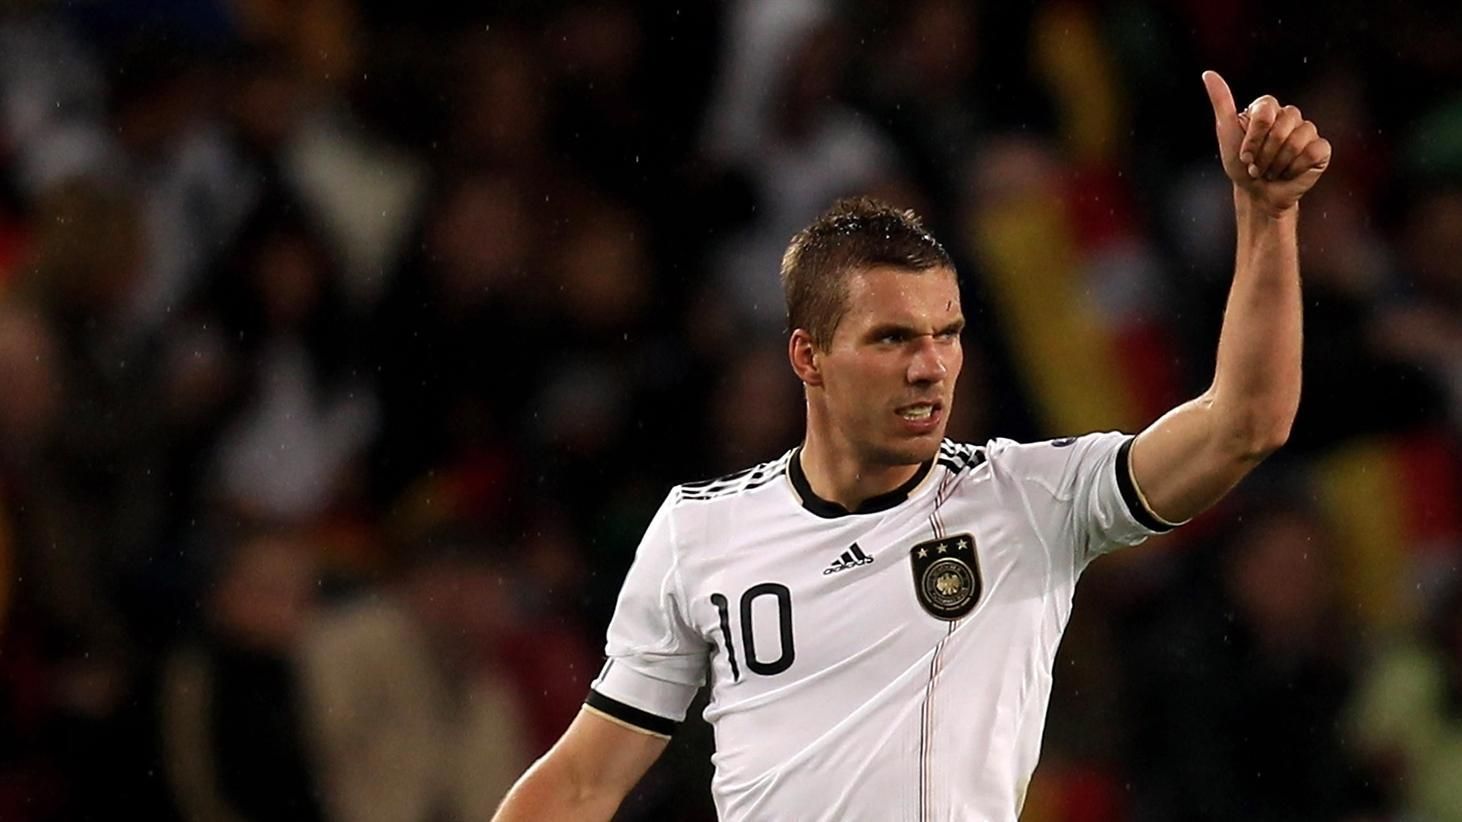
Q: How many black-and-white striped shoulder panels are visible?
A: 2